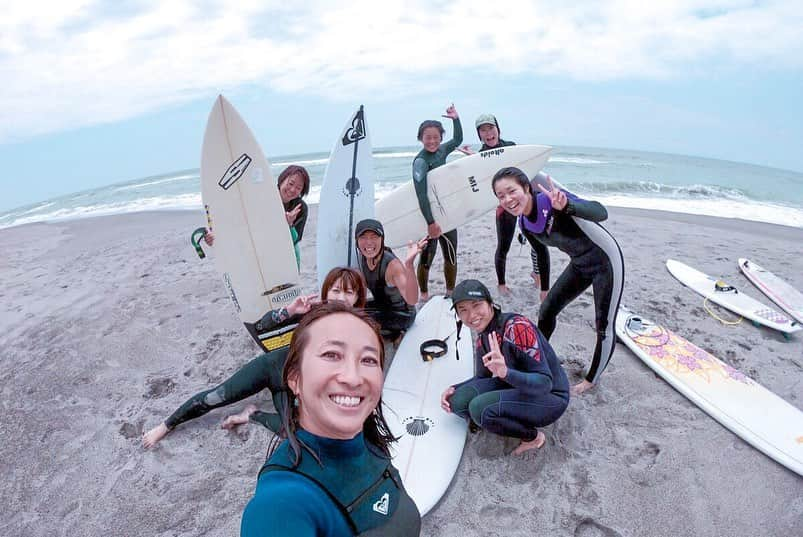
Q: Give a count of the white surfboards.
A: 7